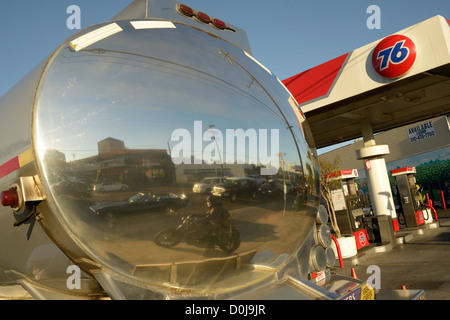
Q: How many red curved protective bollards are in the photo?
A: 2